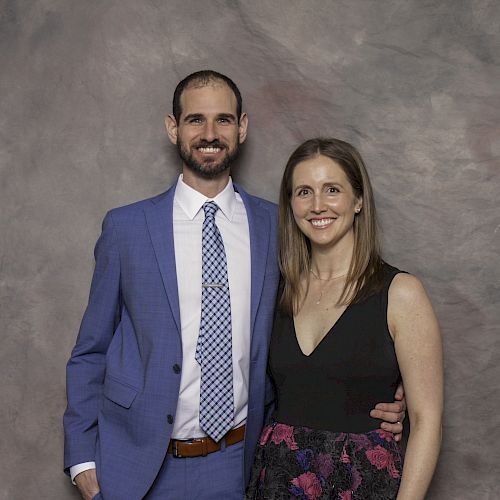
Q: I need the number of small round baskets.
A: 0